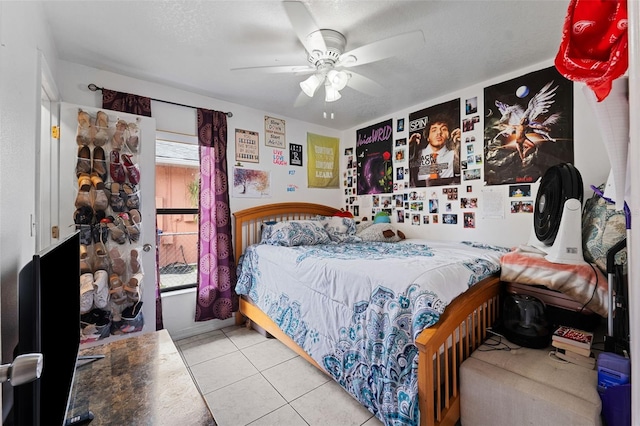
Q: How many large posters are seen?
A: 3